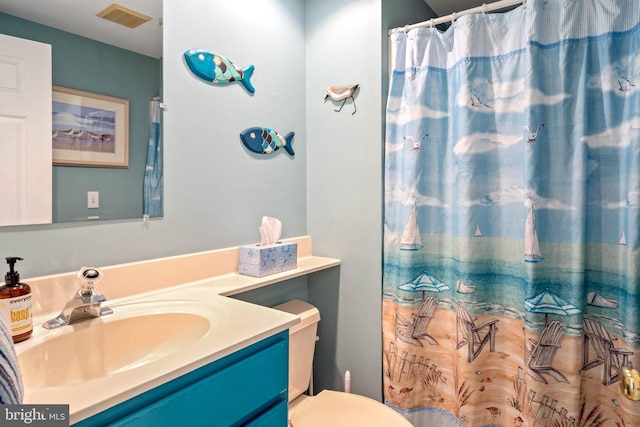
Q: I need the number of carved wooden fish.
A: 2